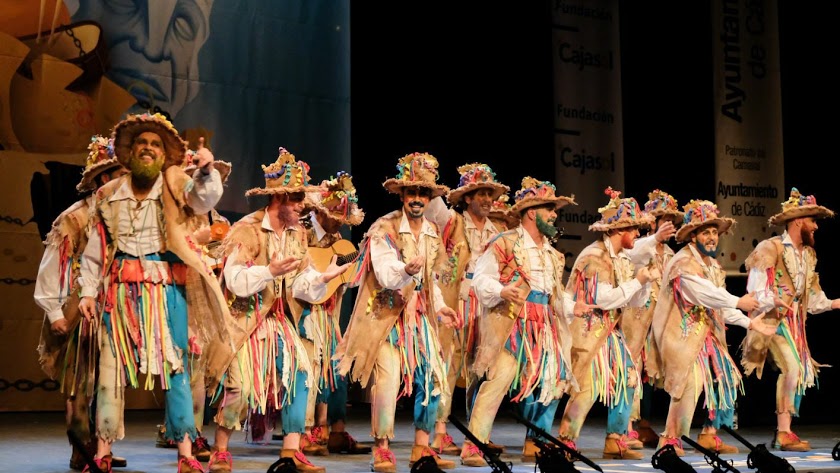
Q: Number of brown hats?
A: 13